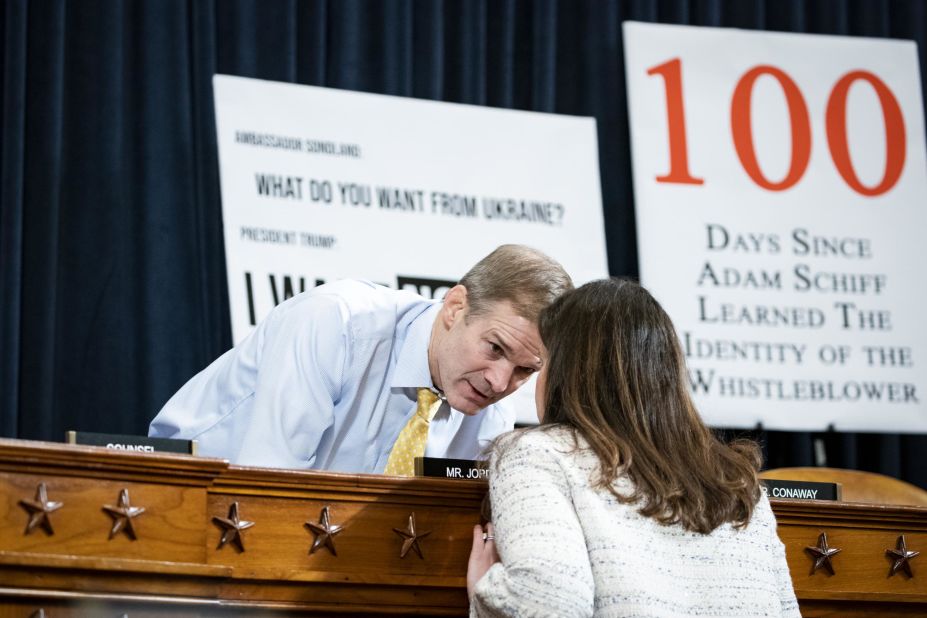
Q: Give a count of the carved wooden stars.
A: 7